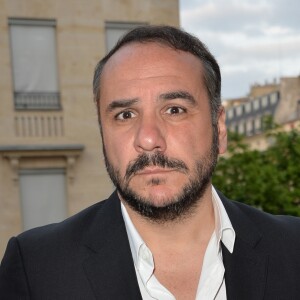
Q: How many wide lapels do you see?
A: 2